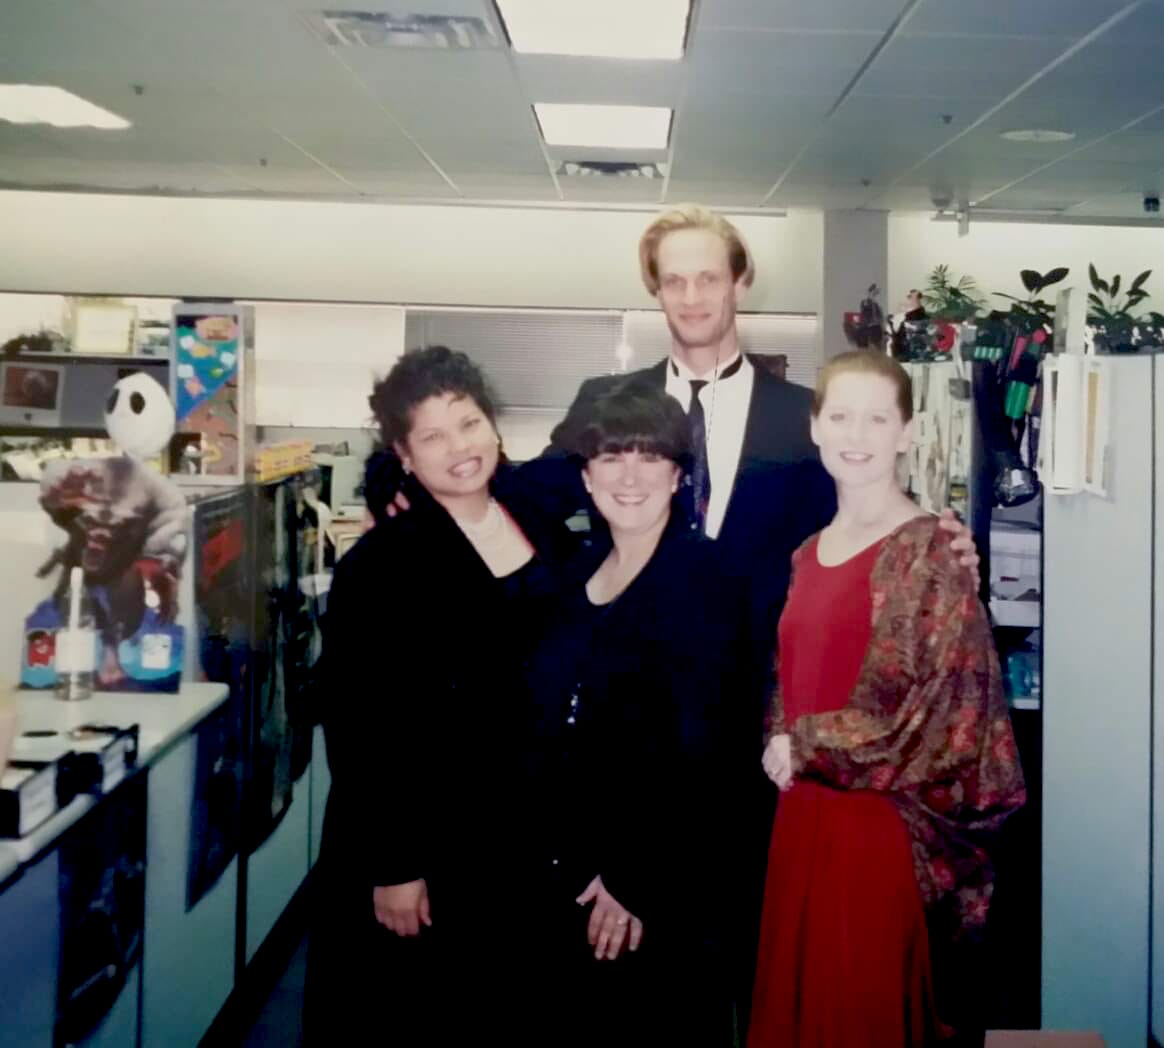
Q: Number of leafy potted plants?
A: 3